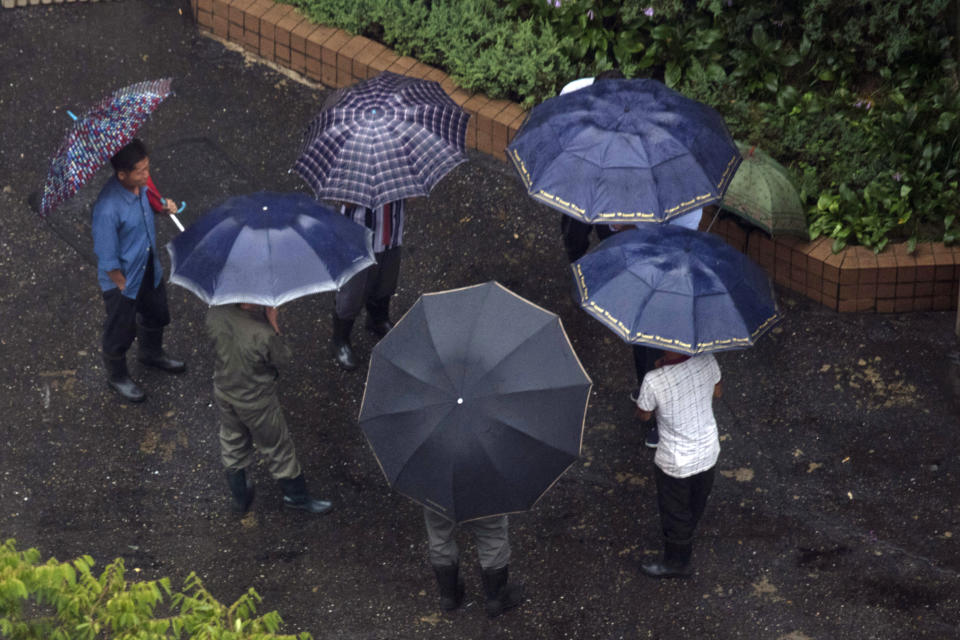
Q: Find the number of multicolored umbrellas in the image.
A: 1